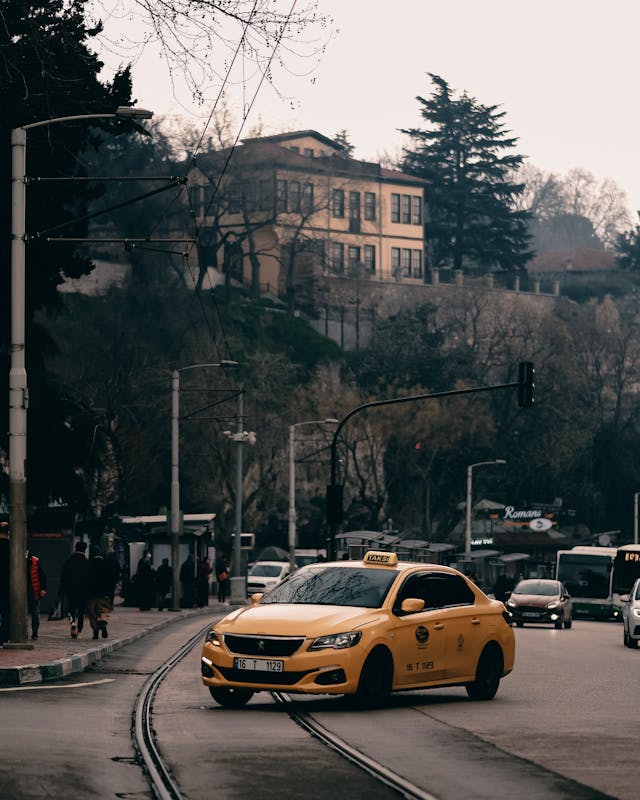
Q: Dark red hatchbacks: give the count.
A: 1